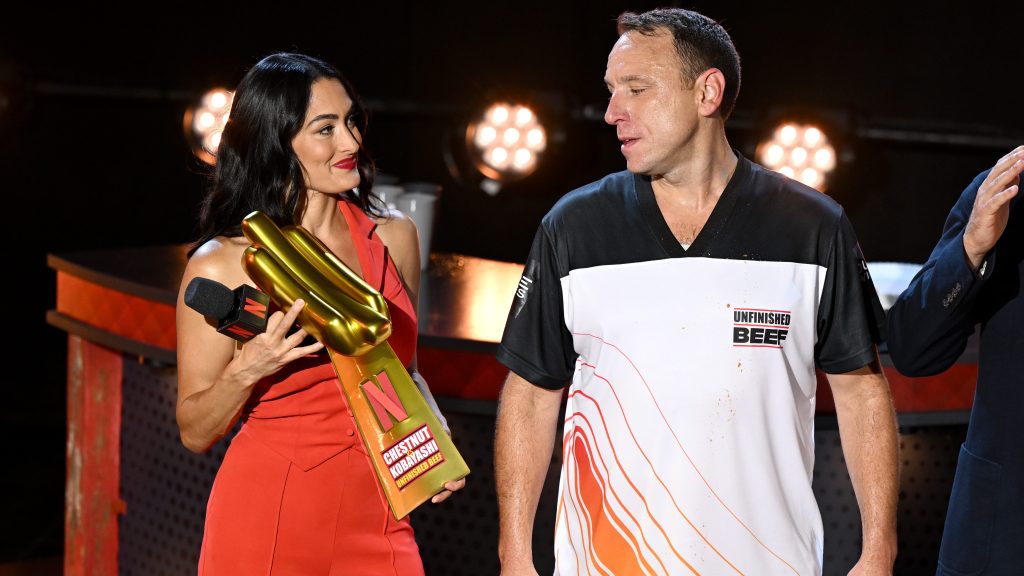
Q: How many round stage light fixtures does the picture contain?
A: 3